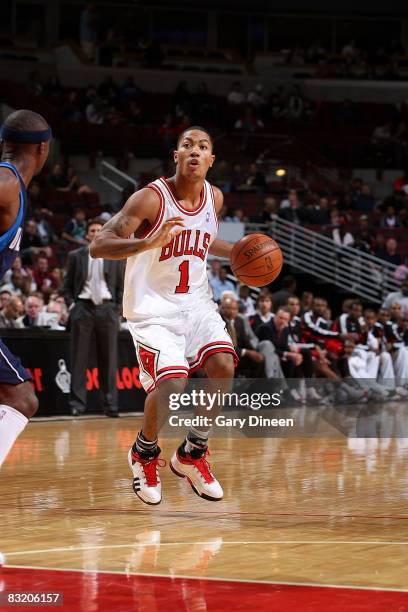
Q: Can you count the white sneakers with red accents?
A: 2